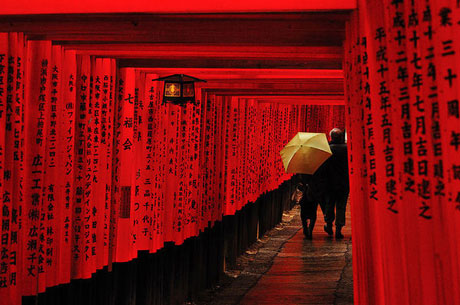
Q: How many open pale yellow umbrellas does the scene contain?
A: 1